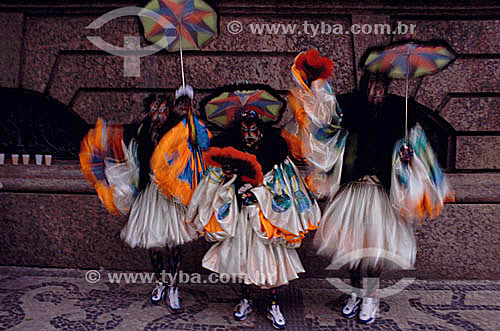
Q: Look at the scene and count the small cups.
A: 5